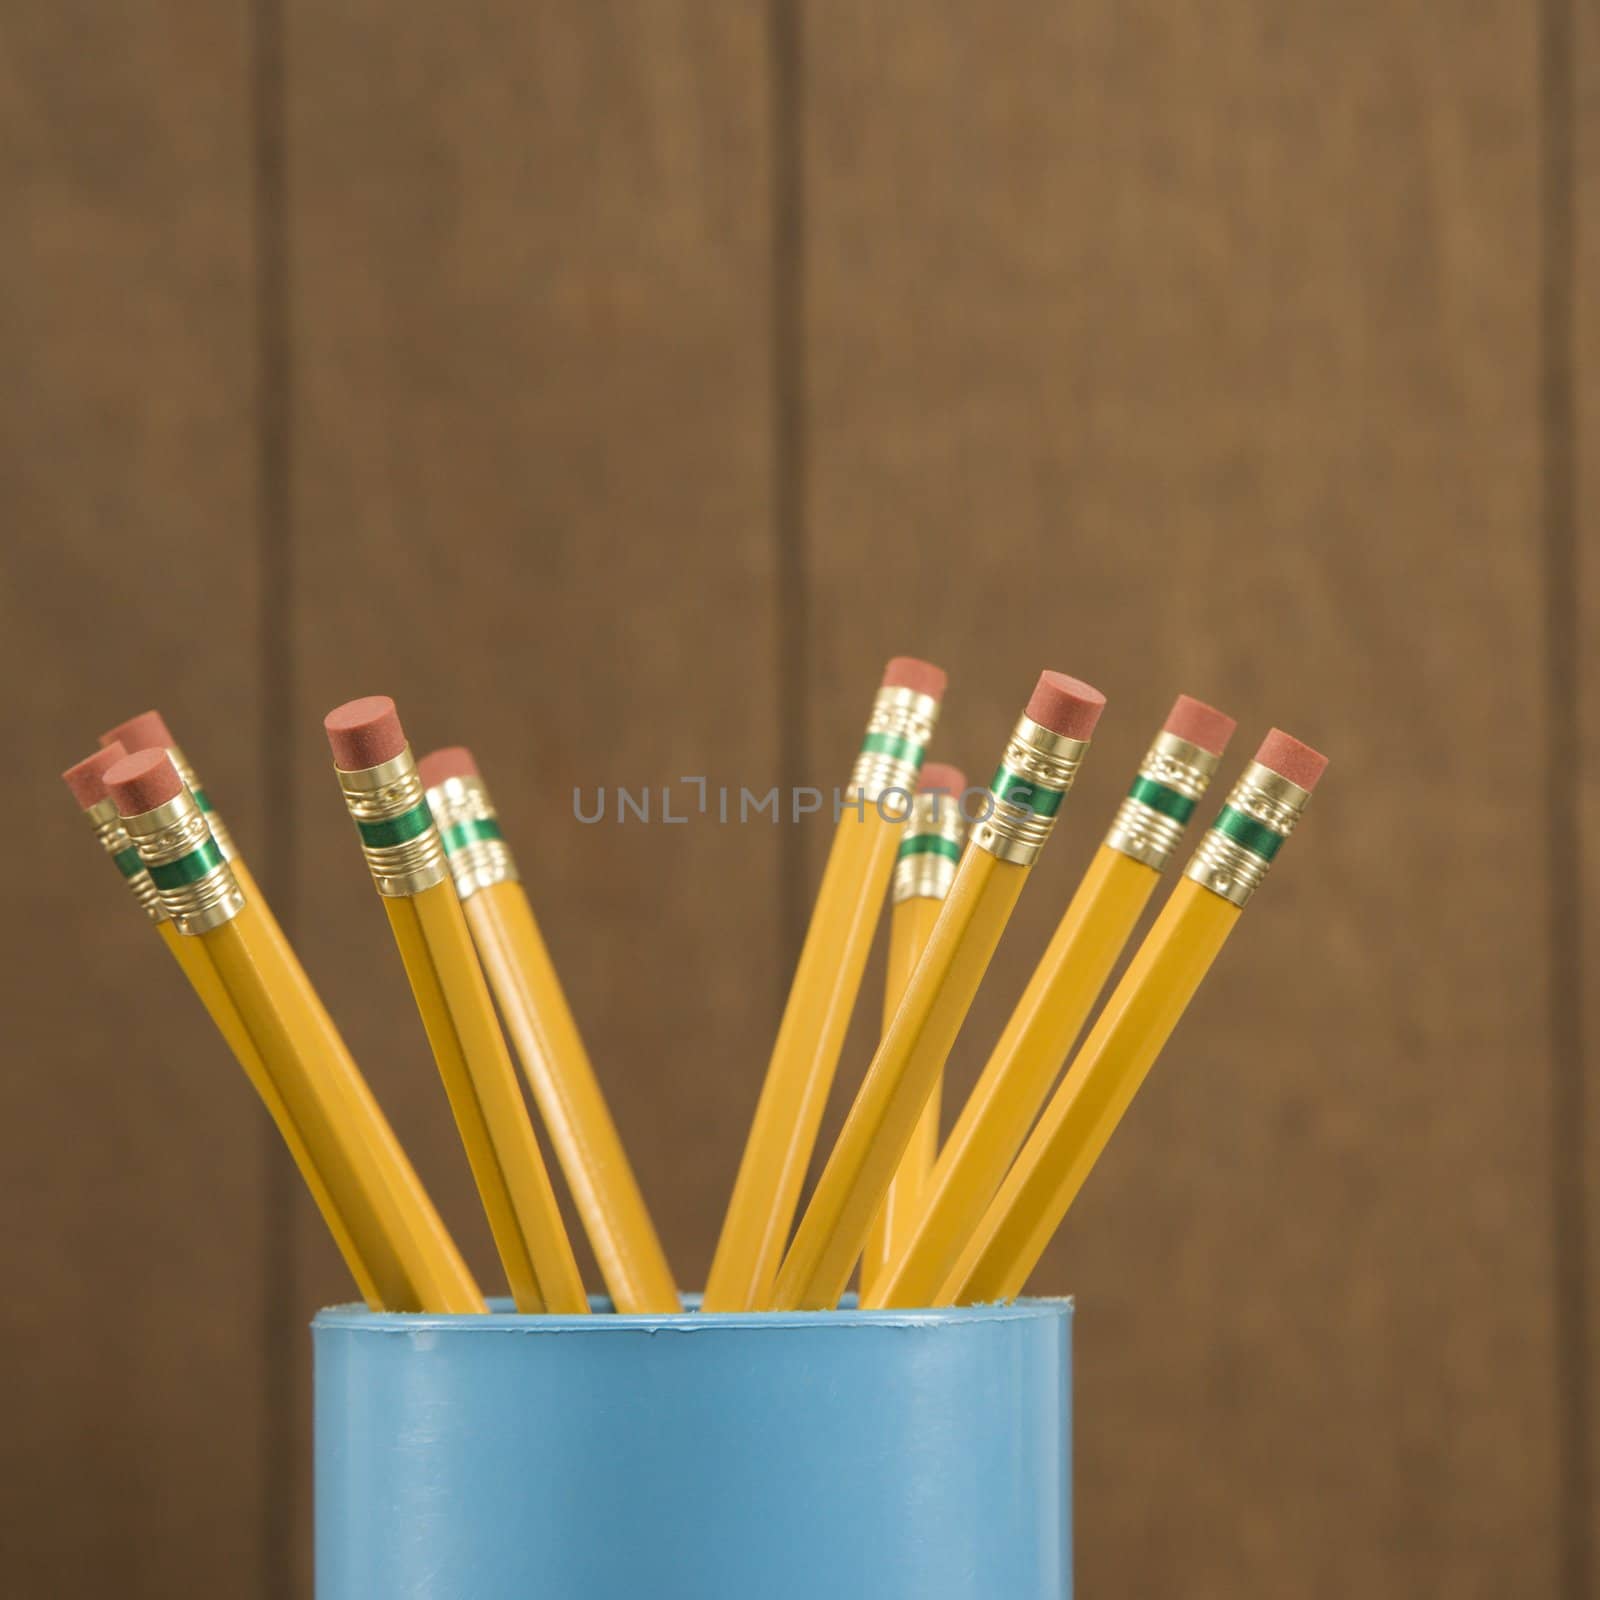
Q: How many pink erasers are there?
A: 10